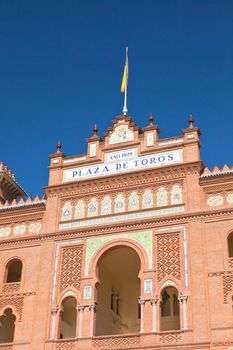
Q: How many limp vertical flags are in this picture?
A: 1